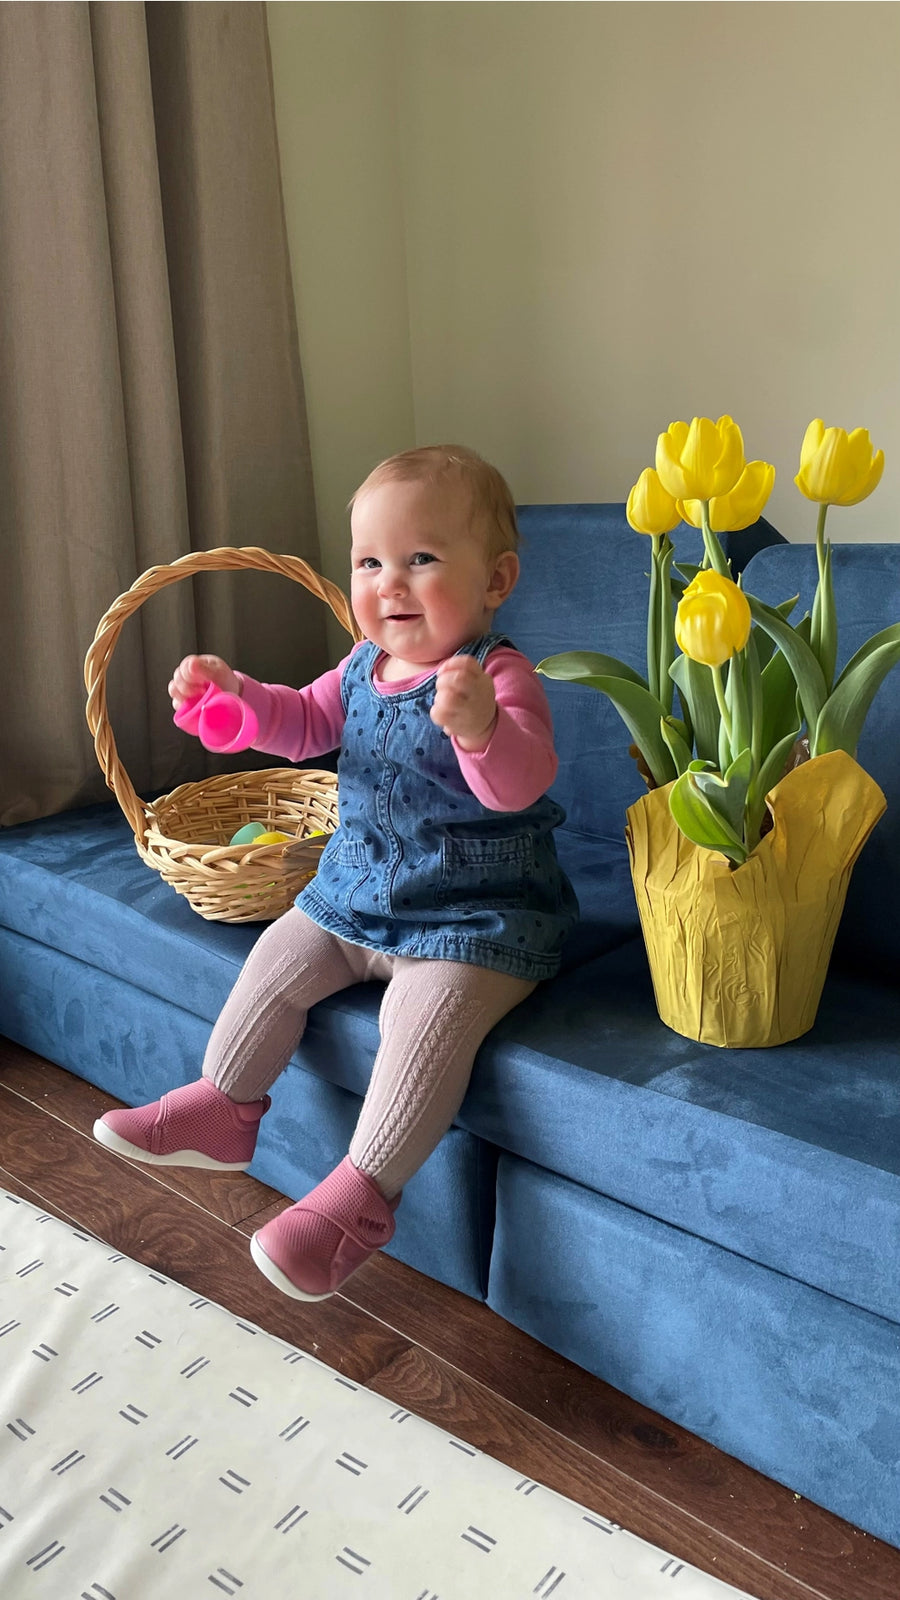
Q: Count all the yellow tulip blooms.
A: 5